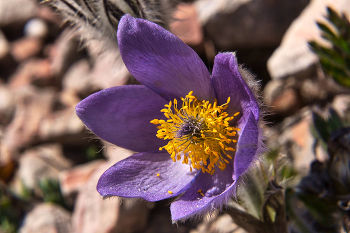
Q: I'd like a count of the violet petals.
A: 6